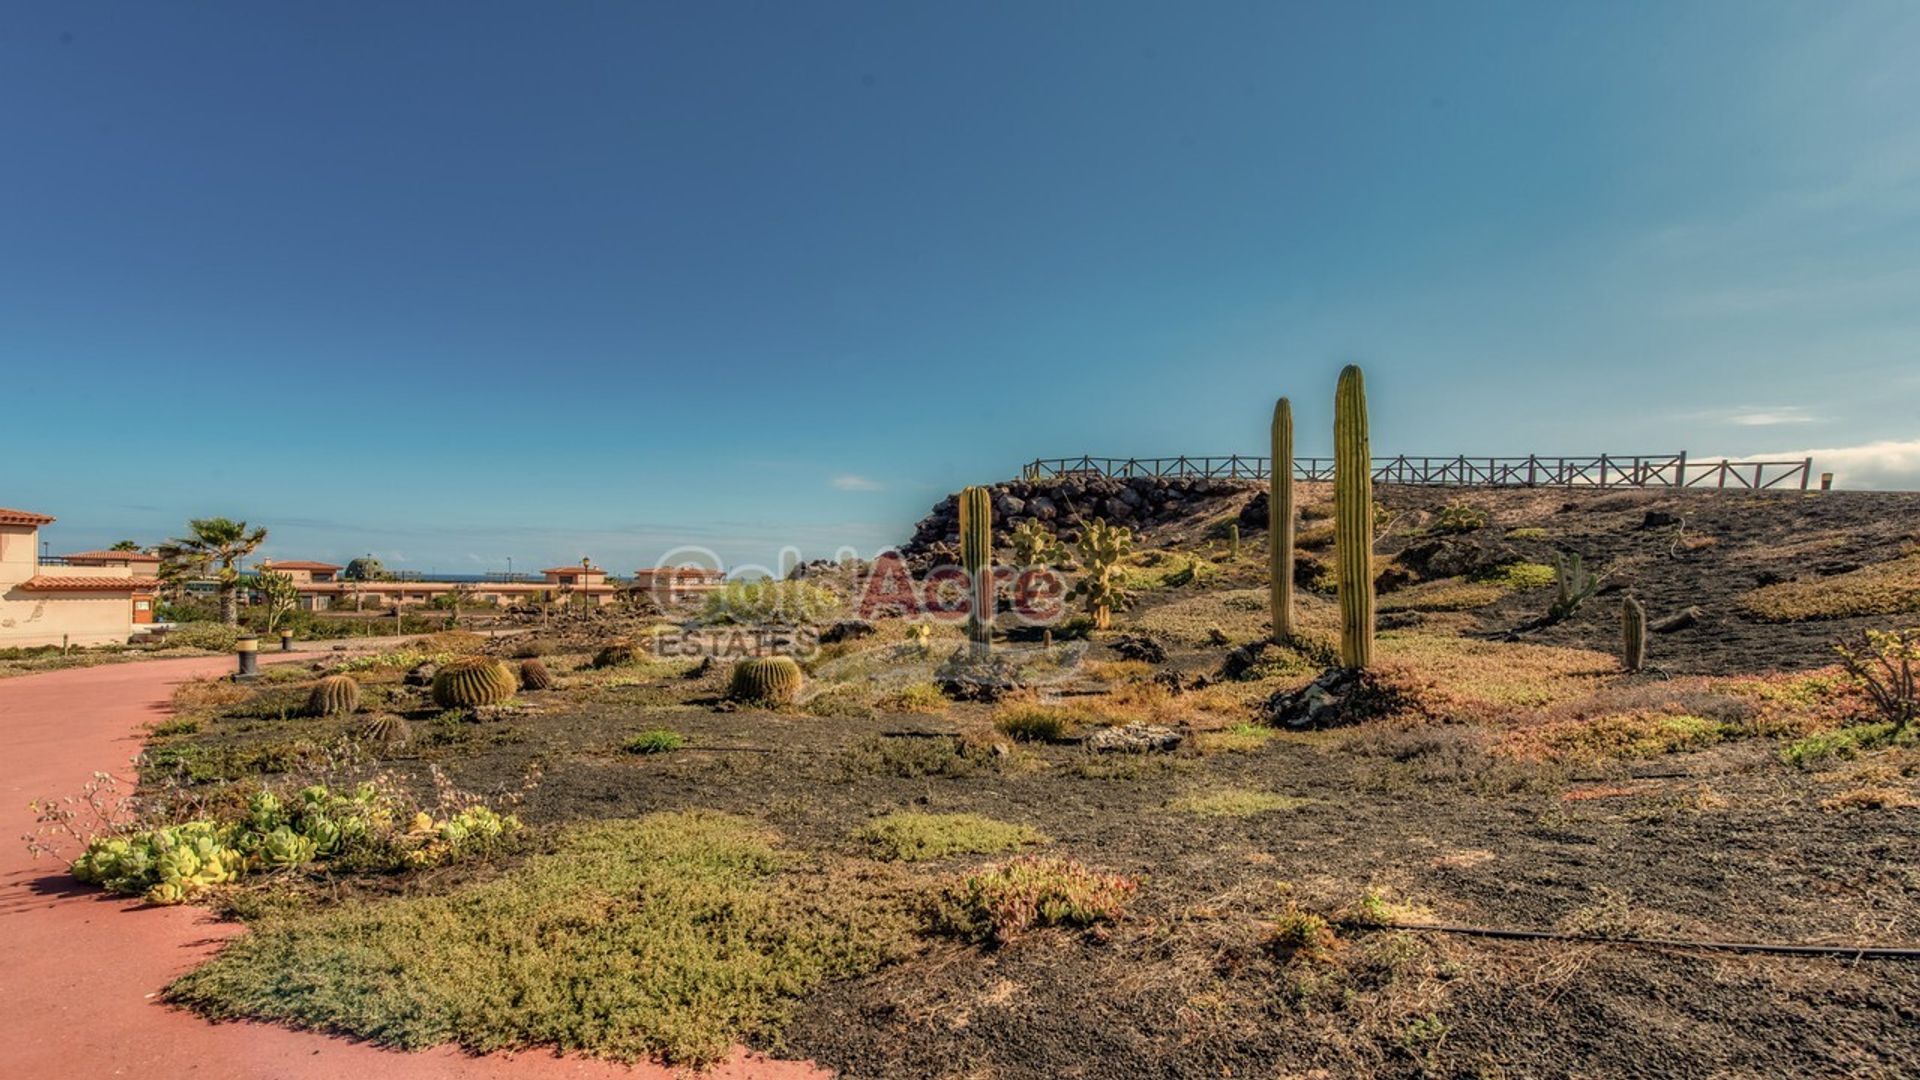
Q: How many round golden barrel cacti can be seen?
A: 6